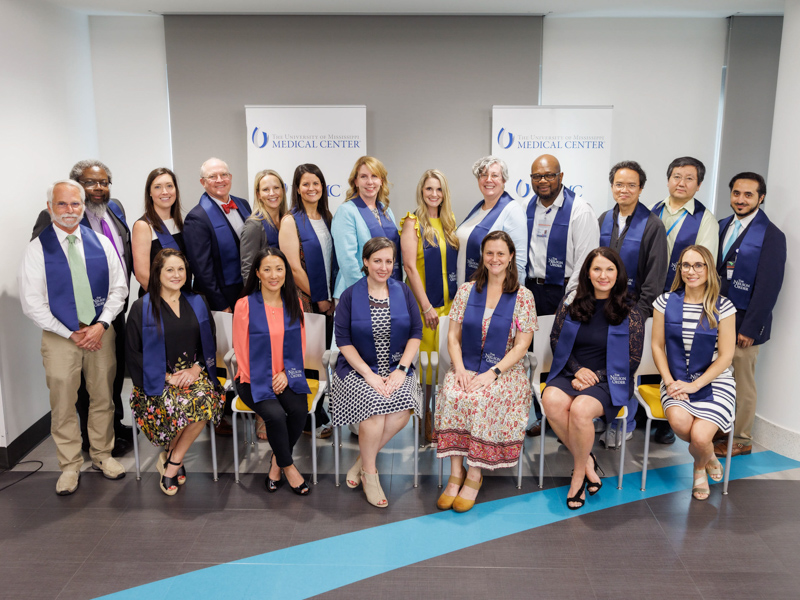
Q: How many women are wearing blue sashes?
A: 12